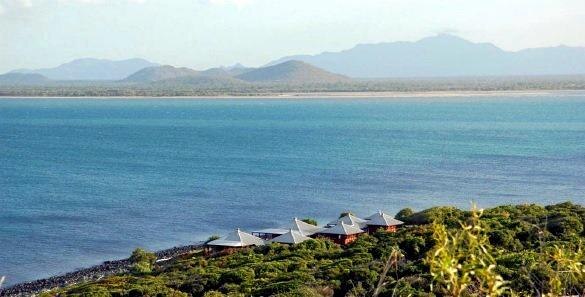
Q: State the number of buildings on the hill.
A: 6